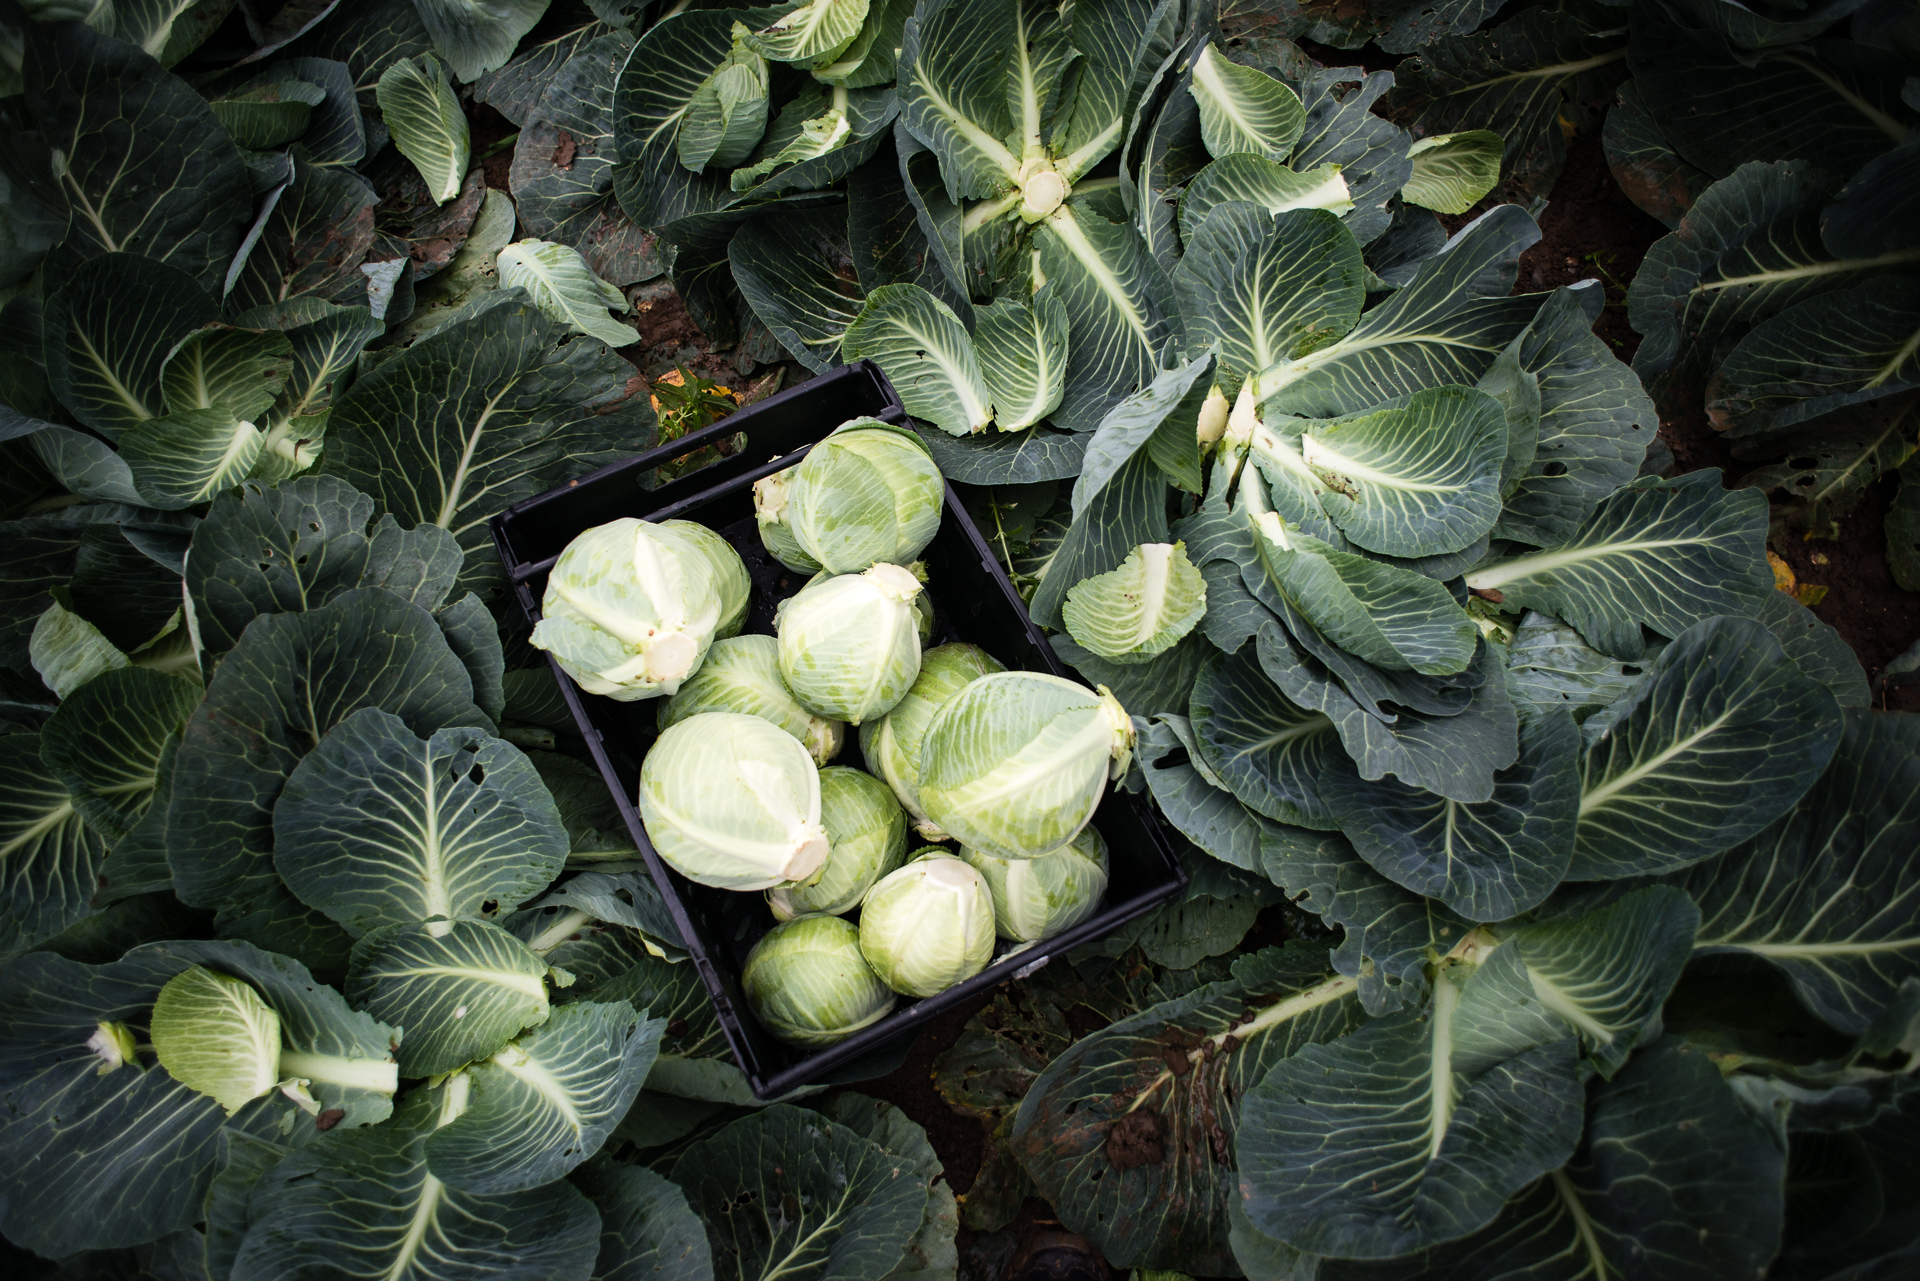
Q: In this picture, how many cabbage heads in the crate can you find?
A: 14